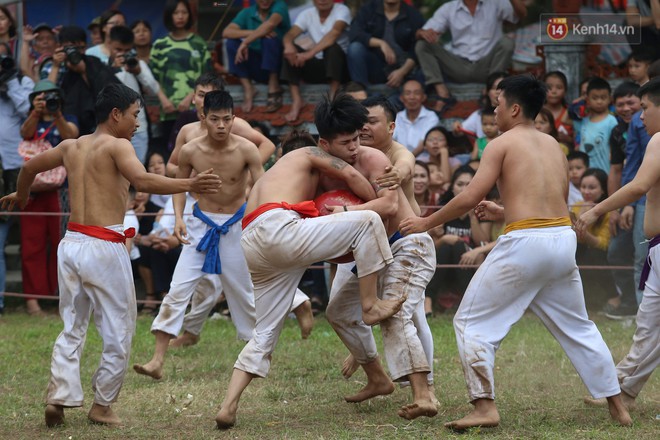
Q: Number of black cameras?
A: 4